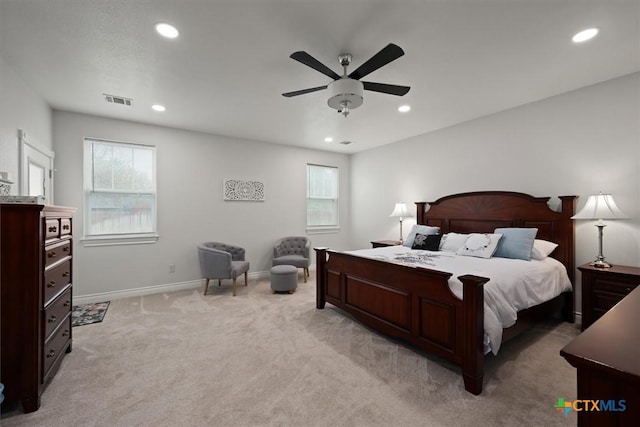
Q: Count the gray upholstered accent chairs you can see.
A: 2